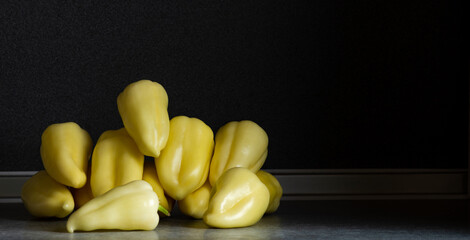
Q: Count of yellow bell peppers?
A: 12